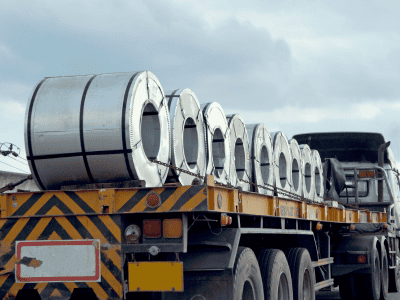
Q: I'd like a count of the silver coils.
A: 9